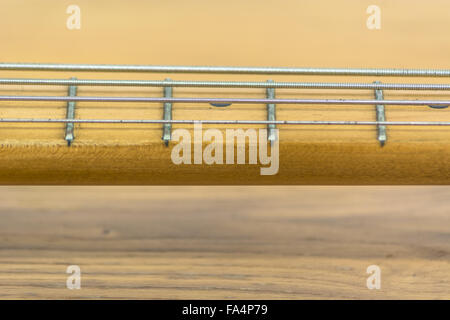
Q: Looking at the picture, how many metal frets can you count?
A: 4